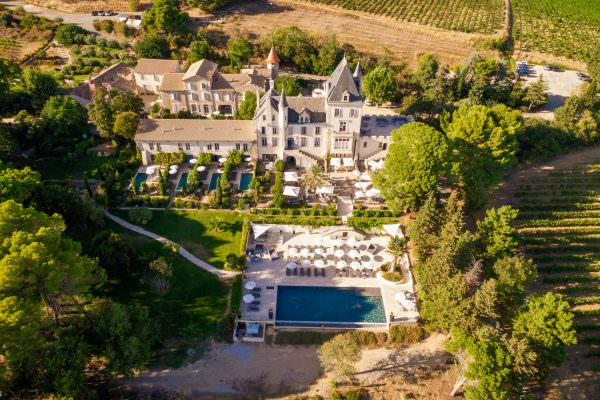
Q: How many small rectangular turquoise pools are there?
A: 4